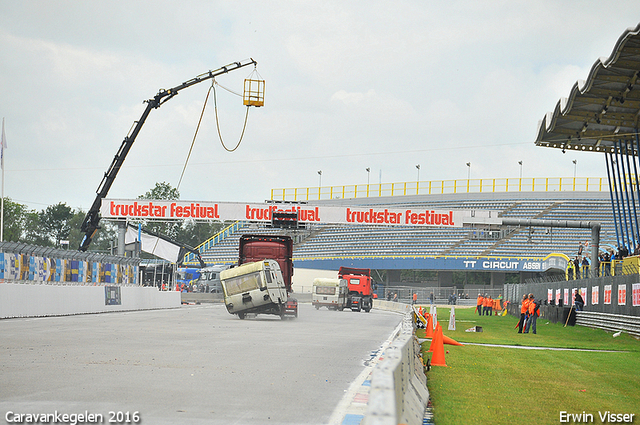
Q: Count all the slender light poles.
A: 6